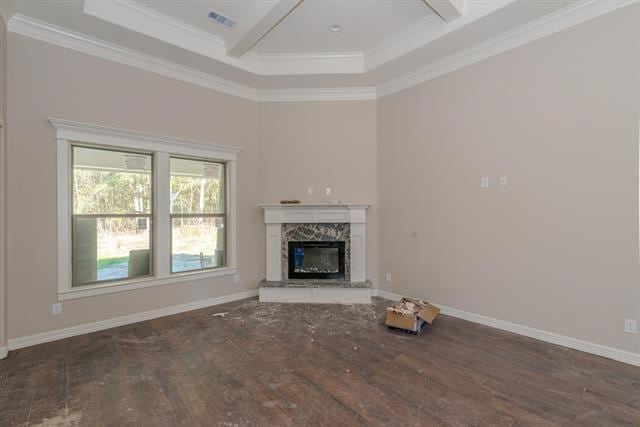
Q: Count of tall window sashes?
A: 2